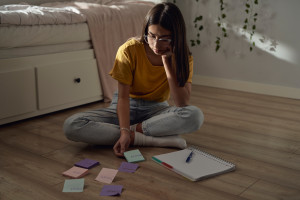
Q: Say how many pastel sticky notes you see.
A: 7